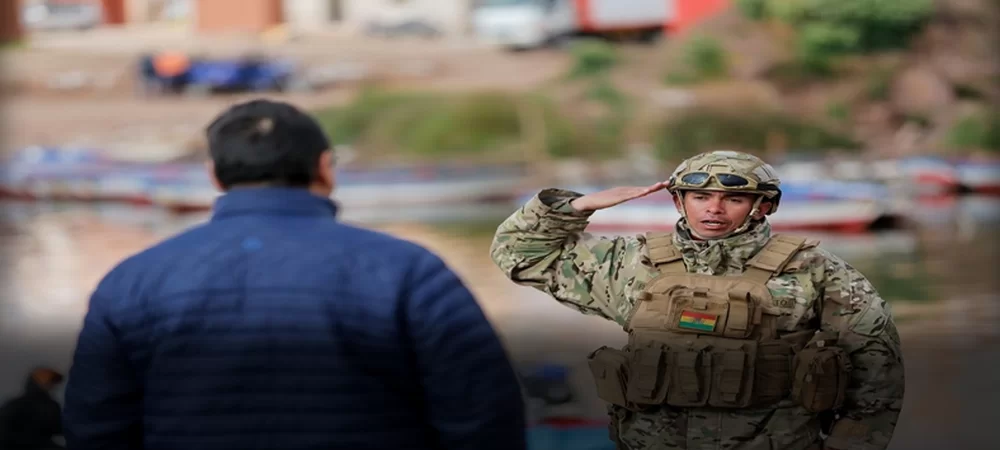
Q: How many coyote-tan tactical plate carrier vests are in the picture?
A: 1